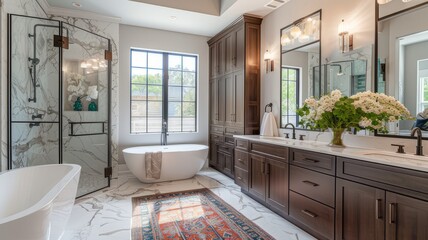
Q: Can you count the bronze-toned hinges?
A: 3